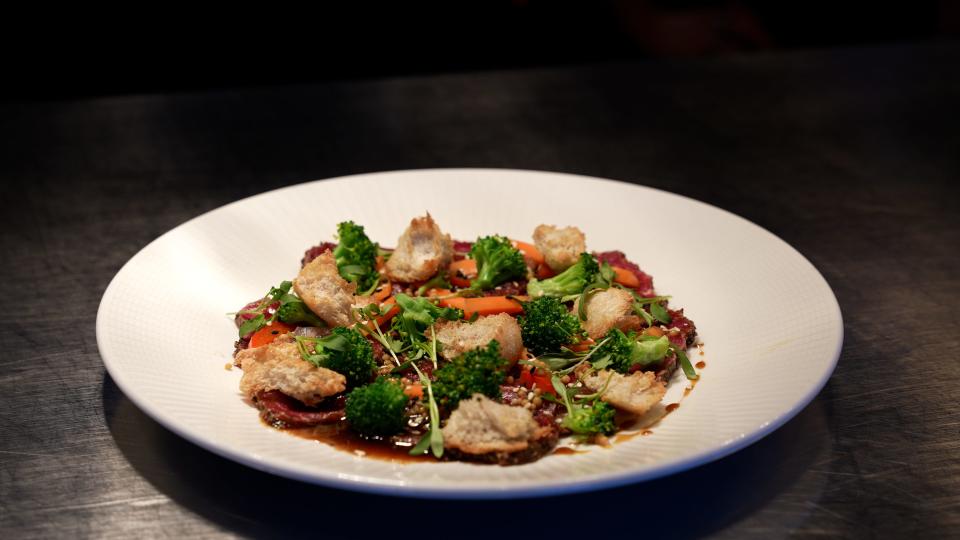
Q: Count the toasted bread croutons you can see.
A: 8